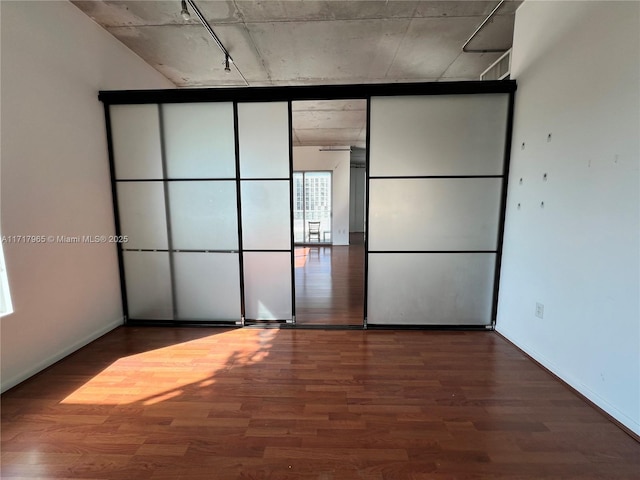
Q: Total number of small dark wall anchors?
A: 6